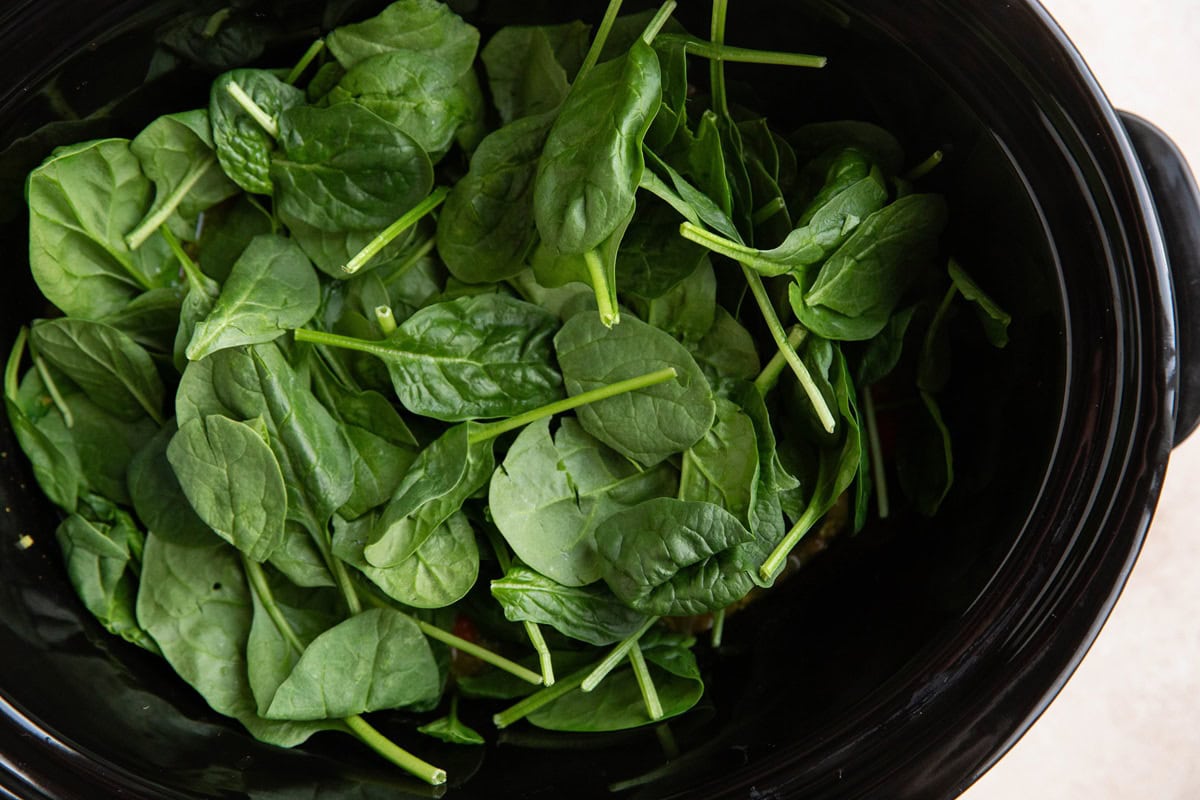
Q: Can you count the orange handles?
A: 0